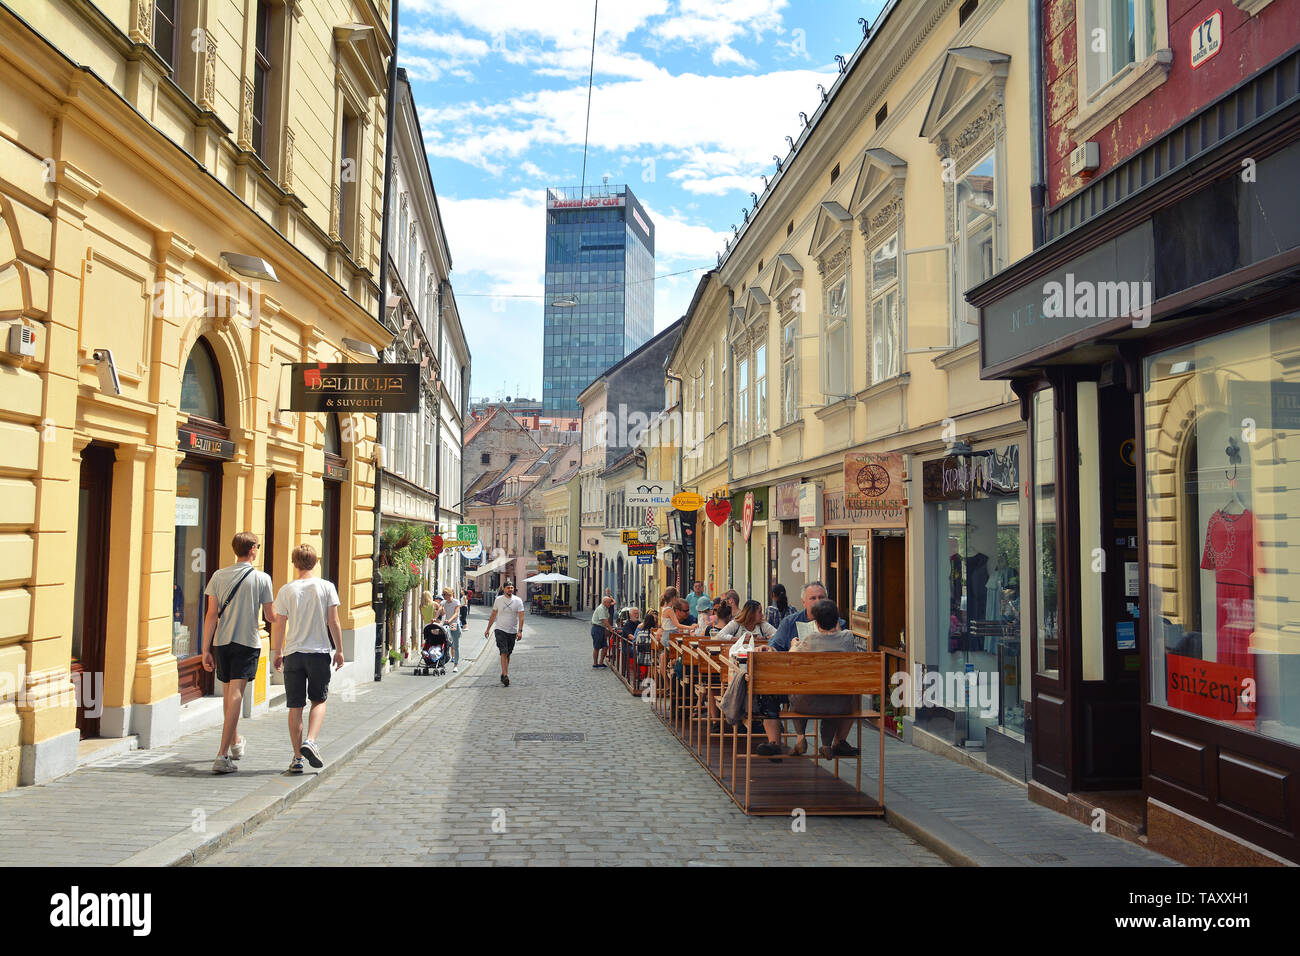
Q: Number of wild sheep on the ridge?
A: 0